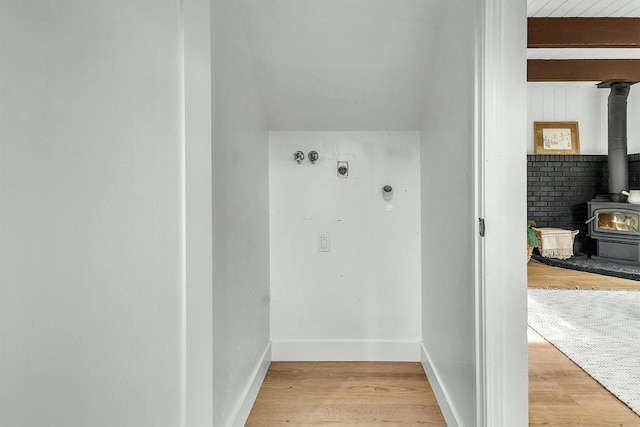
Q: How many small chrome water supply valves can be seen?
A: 2